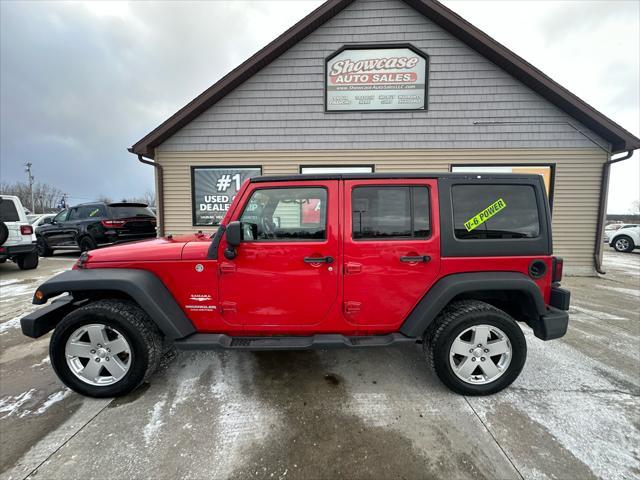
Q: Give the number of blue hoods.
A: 0